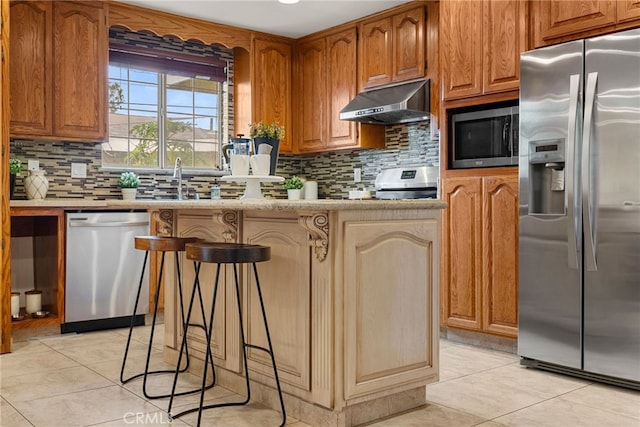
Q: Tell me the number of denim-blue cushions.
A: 0